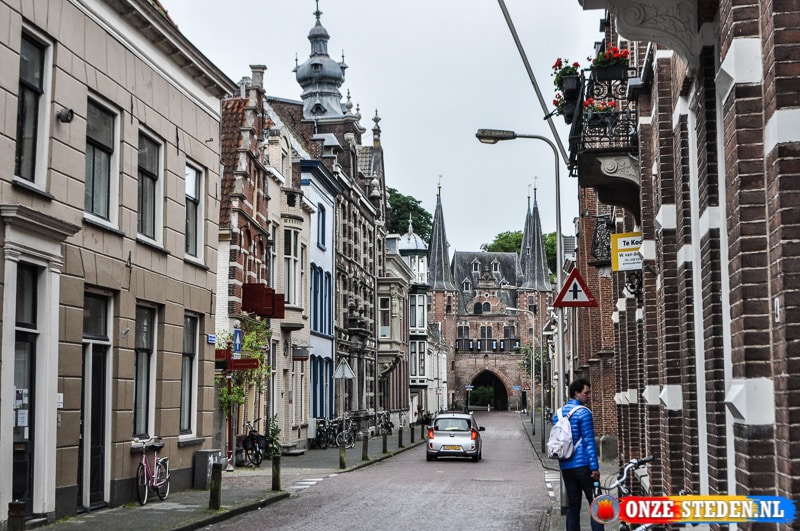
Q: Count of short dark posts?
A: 9